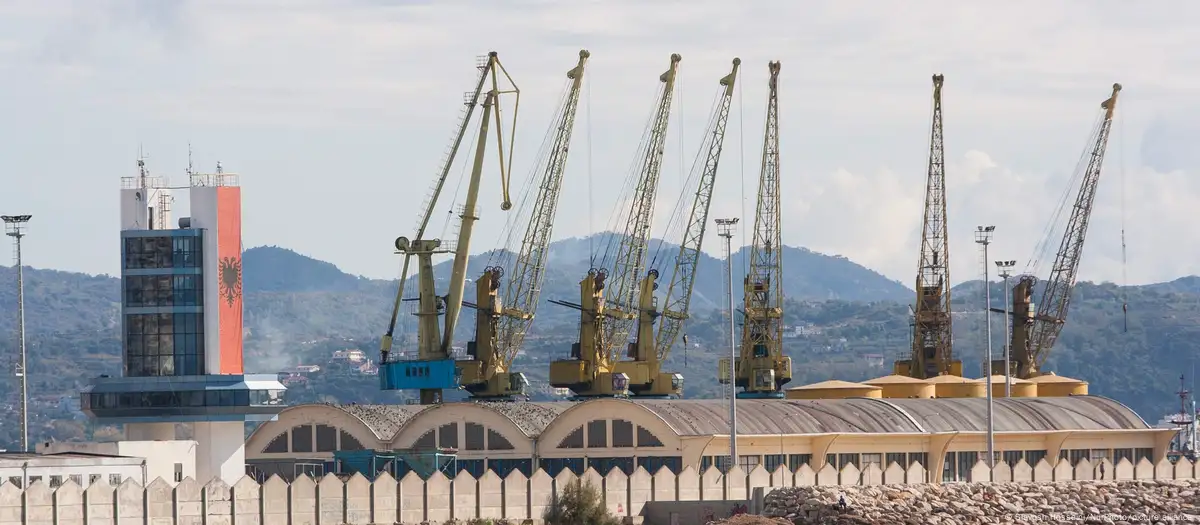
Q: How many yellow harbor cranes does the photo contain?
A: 7